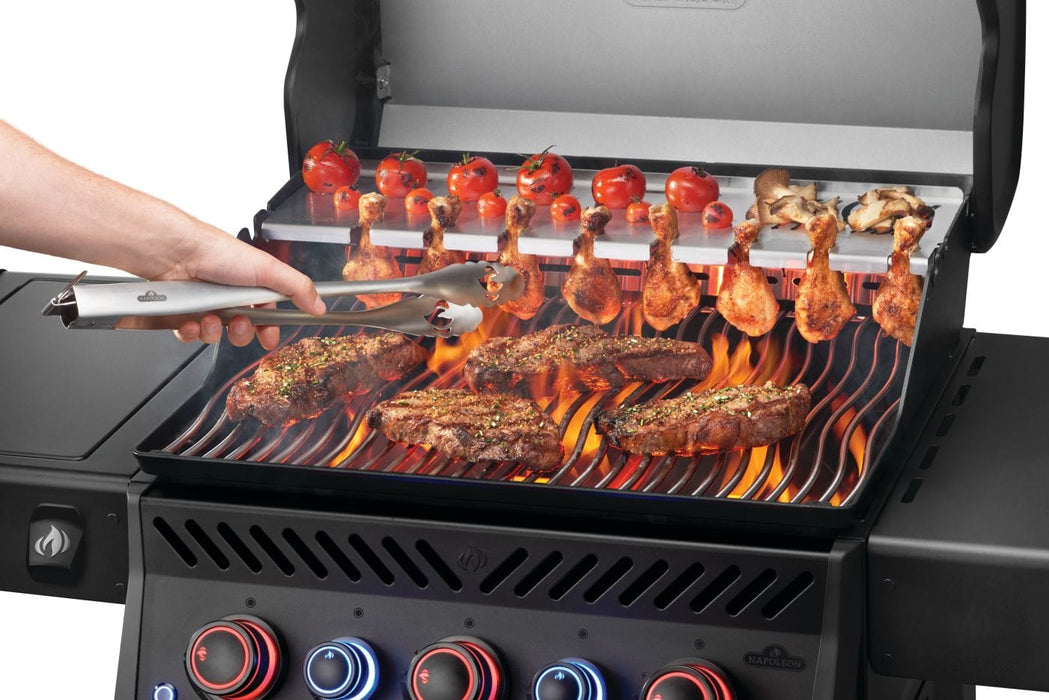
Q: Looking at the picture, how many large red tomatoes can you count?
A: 6